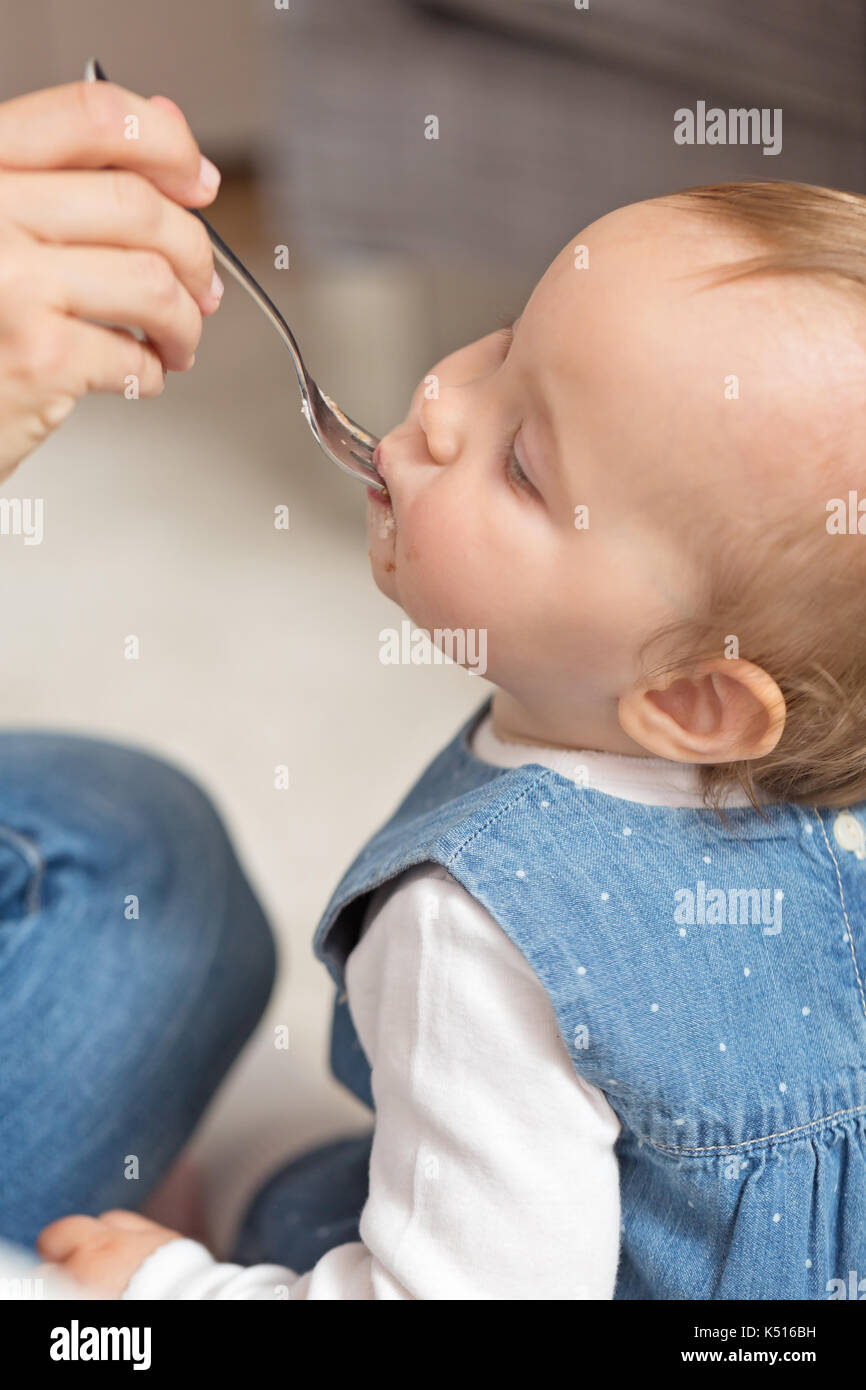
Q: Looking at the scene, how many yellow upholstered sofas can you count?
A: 0